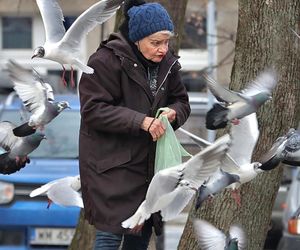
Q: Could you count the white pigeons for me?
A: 4